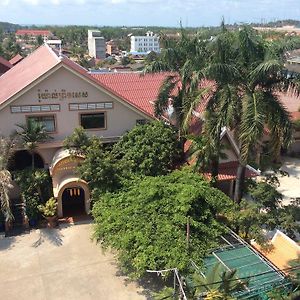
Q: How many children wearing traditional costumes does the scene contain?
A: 0